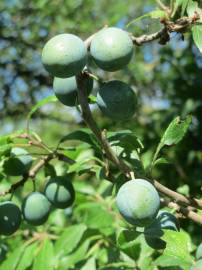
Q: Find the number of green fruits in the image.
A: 10